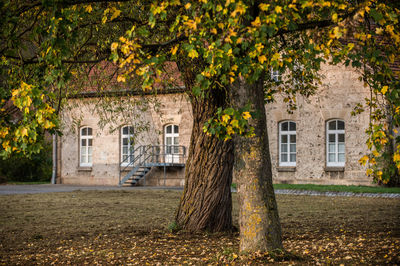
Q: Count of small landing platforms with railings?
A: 1